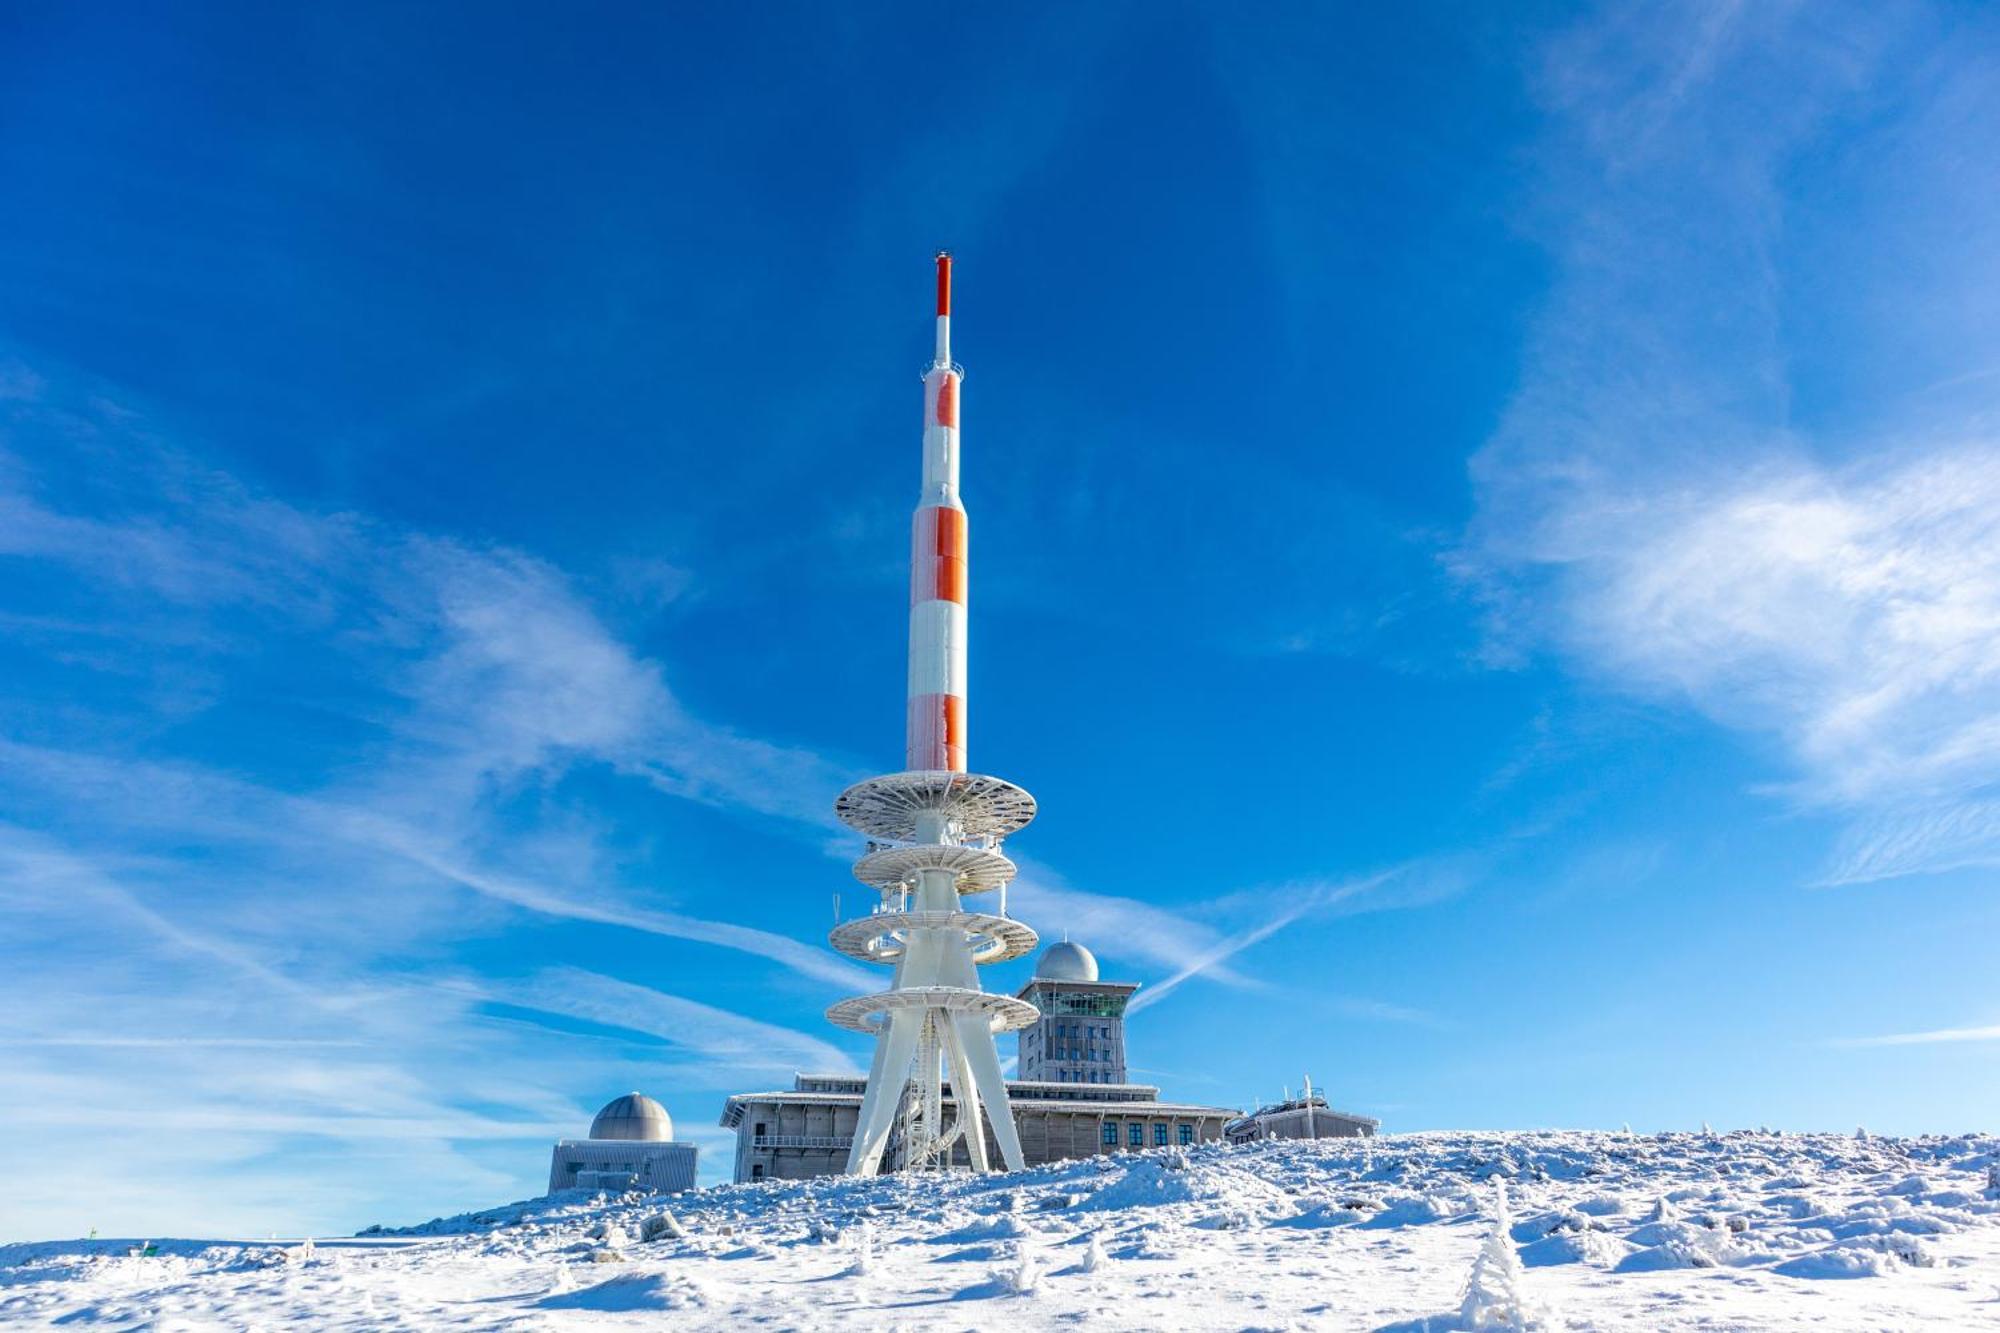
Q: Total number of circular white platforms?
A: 4